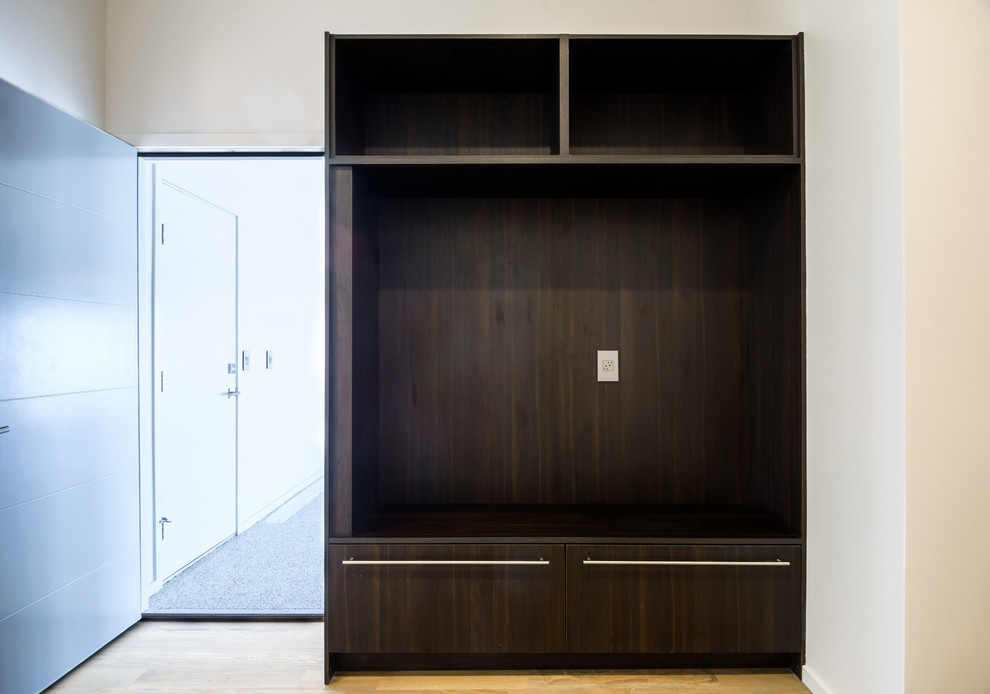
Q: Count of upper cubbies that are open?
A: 2